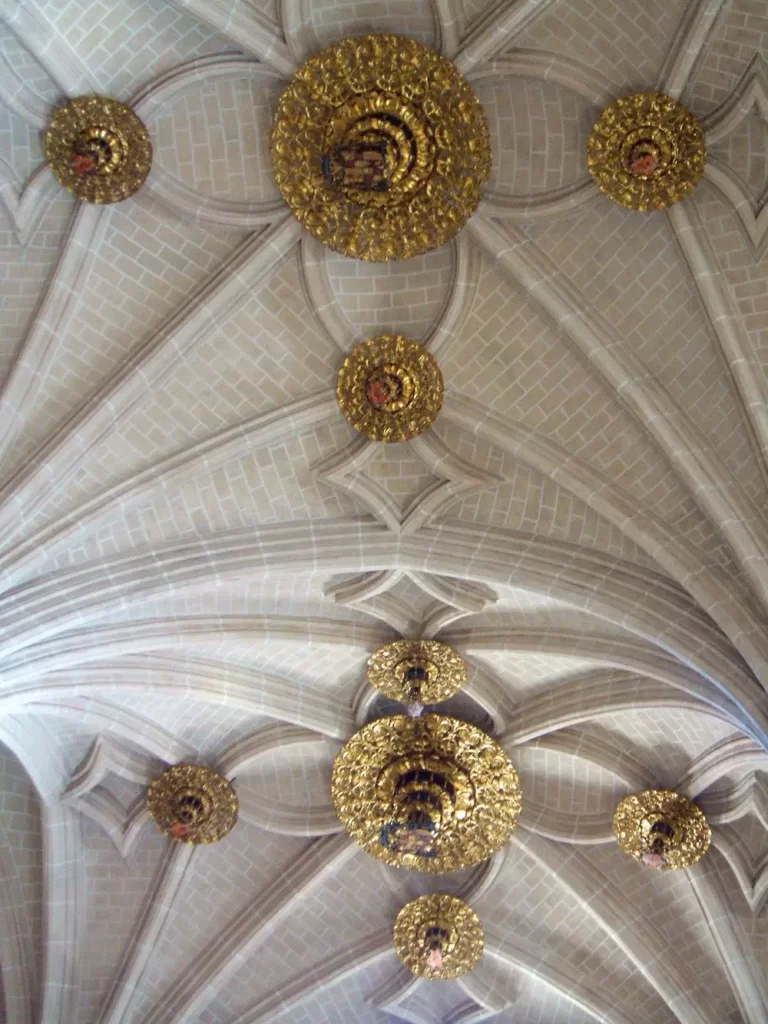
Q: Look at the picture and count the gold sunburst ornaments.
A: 9